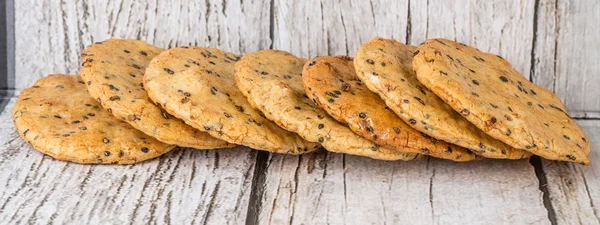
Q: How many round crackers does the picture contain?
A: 7